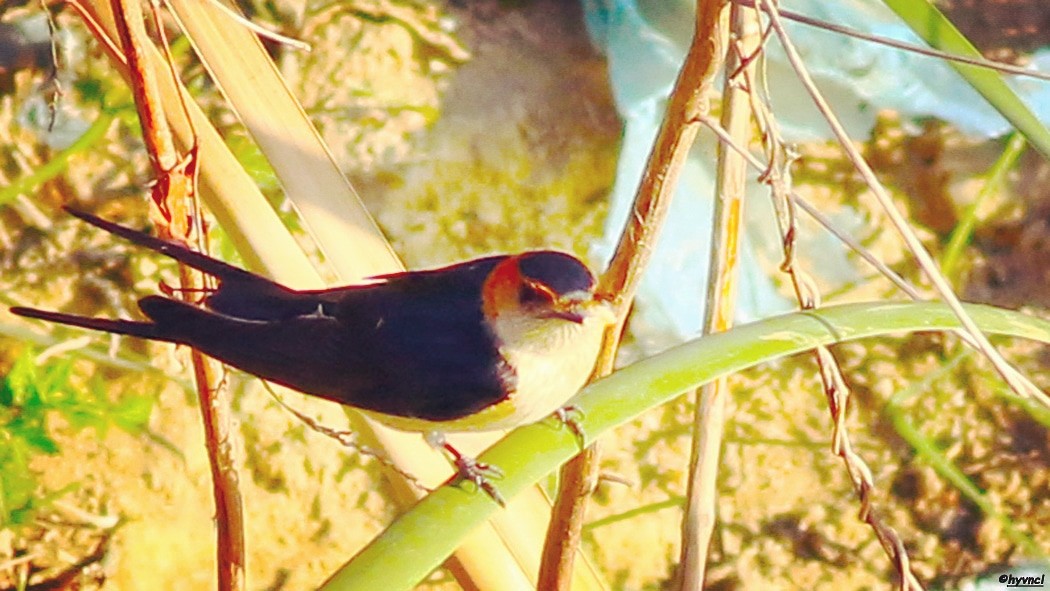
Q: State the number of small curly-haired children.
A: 0